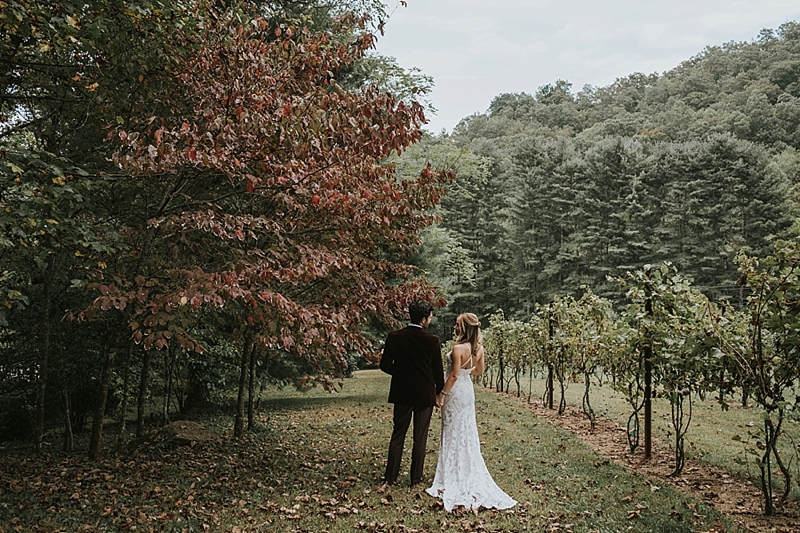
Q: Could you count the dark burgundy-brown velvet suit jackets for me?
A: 1